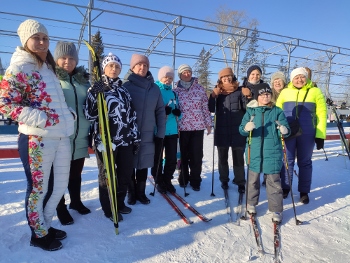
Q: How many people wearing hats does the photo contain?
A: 11